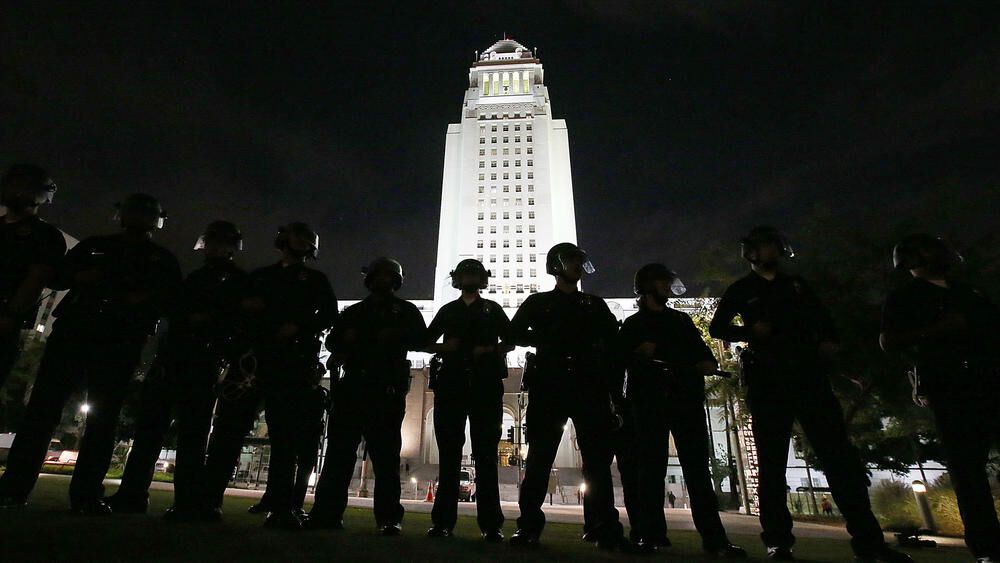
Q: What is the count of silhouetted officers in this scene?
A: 10